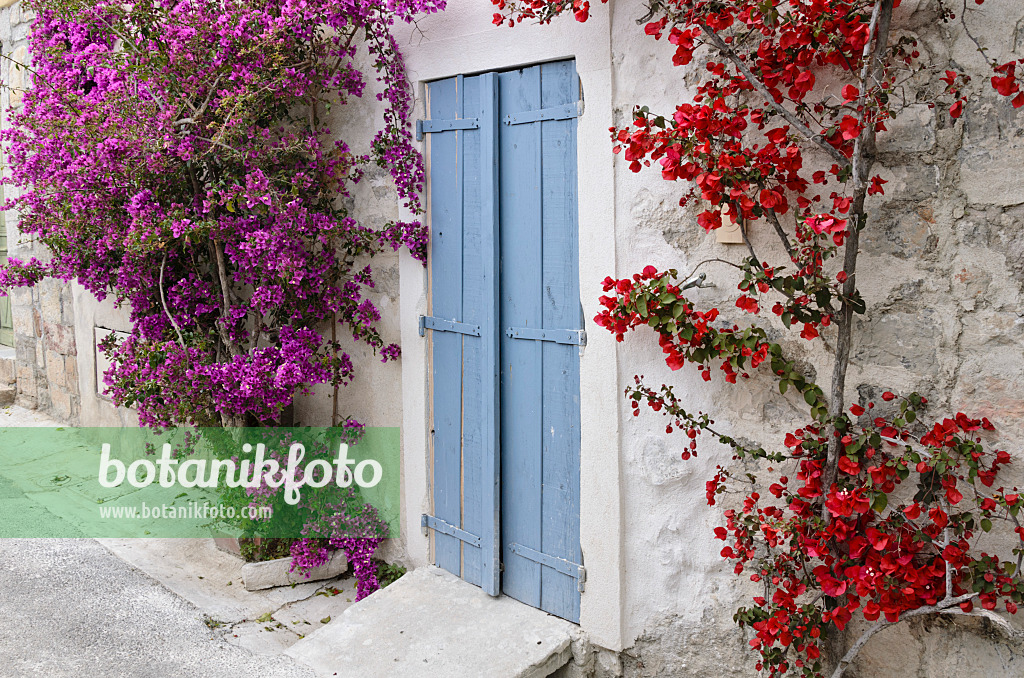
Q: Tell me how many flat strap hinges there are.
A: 6